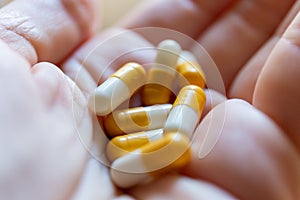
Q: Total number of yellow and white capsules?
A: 7